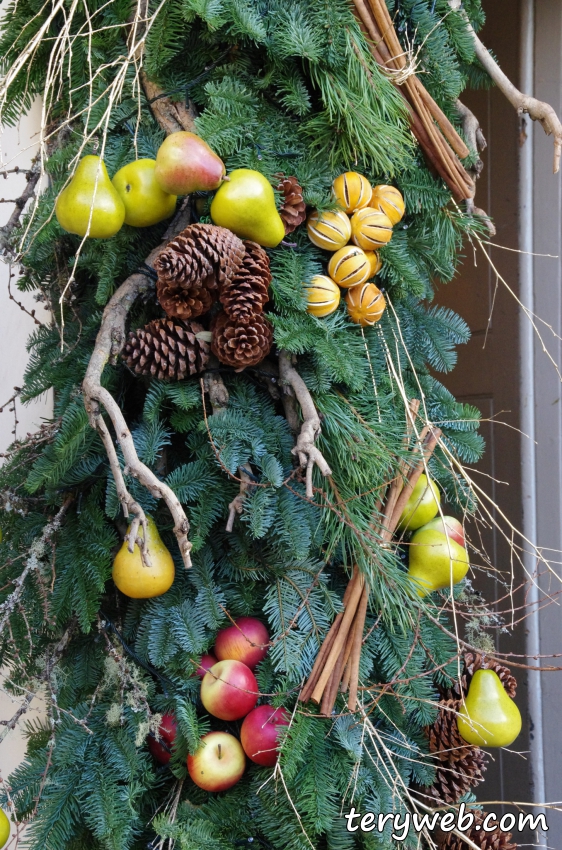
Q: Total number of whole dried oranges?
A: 8